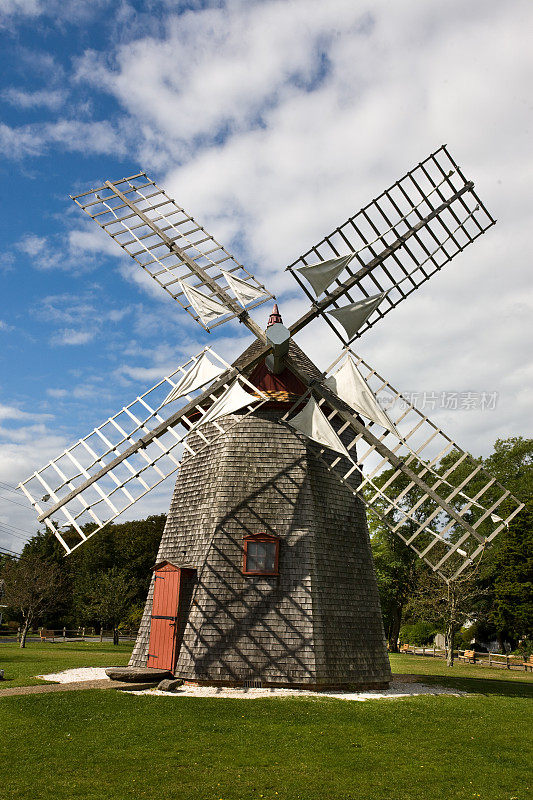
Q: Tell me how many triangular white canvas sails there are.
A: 8